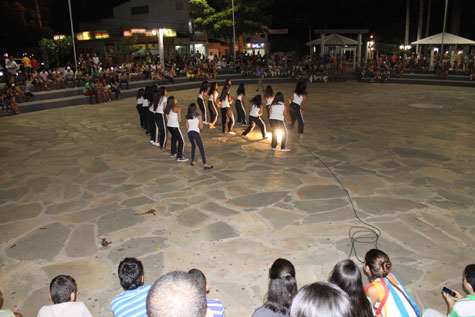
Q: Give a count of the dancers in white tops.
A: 14